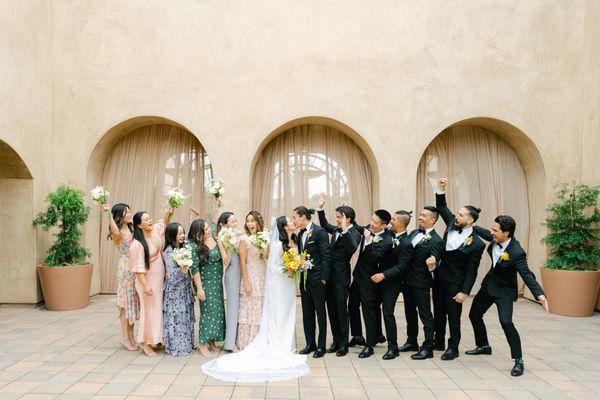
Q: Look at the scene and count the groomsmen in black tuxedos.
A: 6